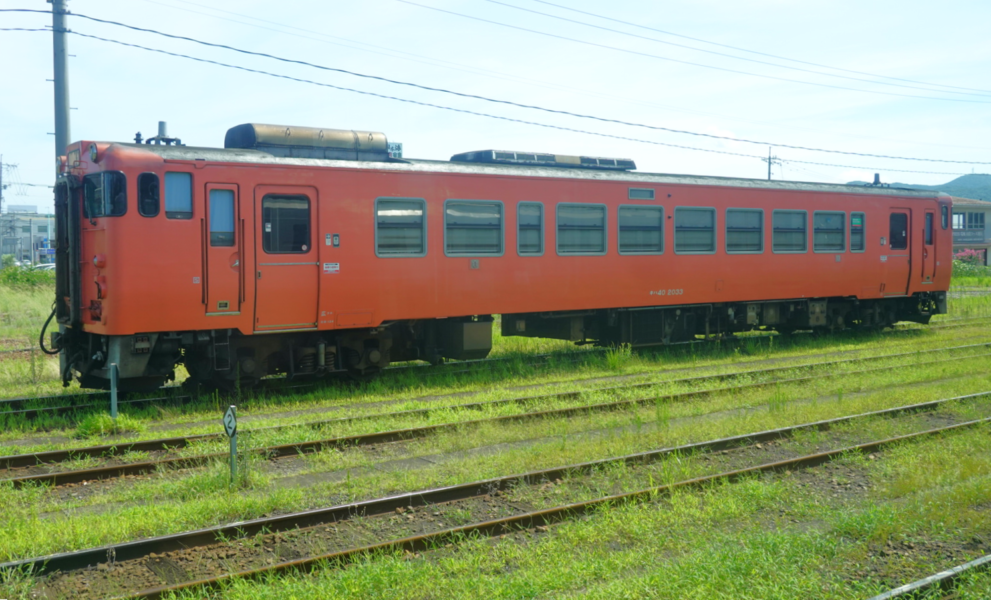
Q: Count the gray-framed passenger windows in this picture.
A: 10